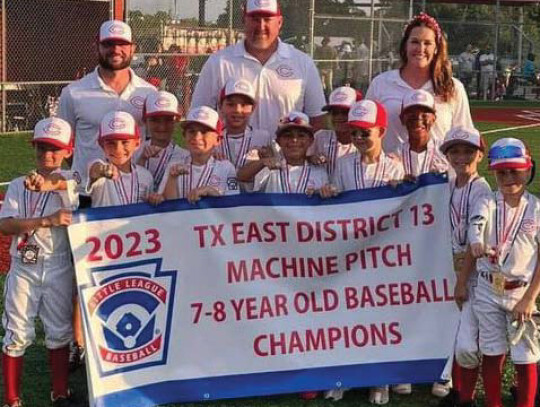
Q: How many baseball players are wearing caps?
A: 11